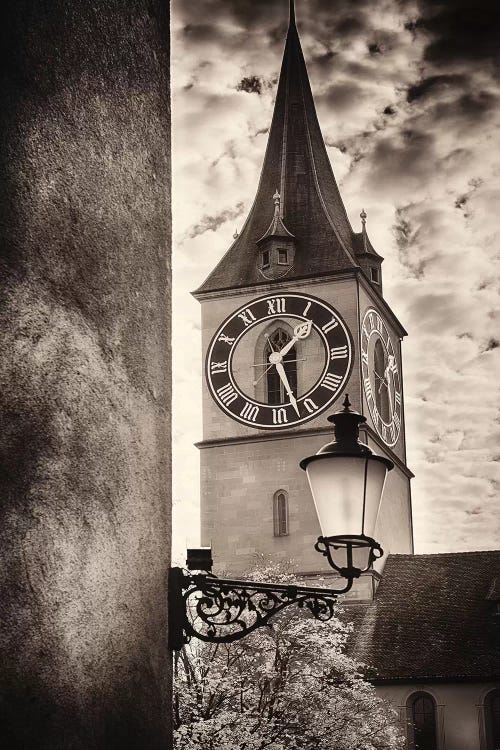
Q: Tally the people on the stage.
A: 0